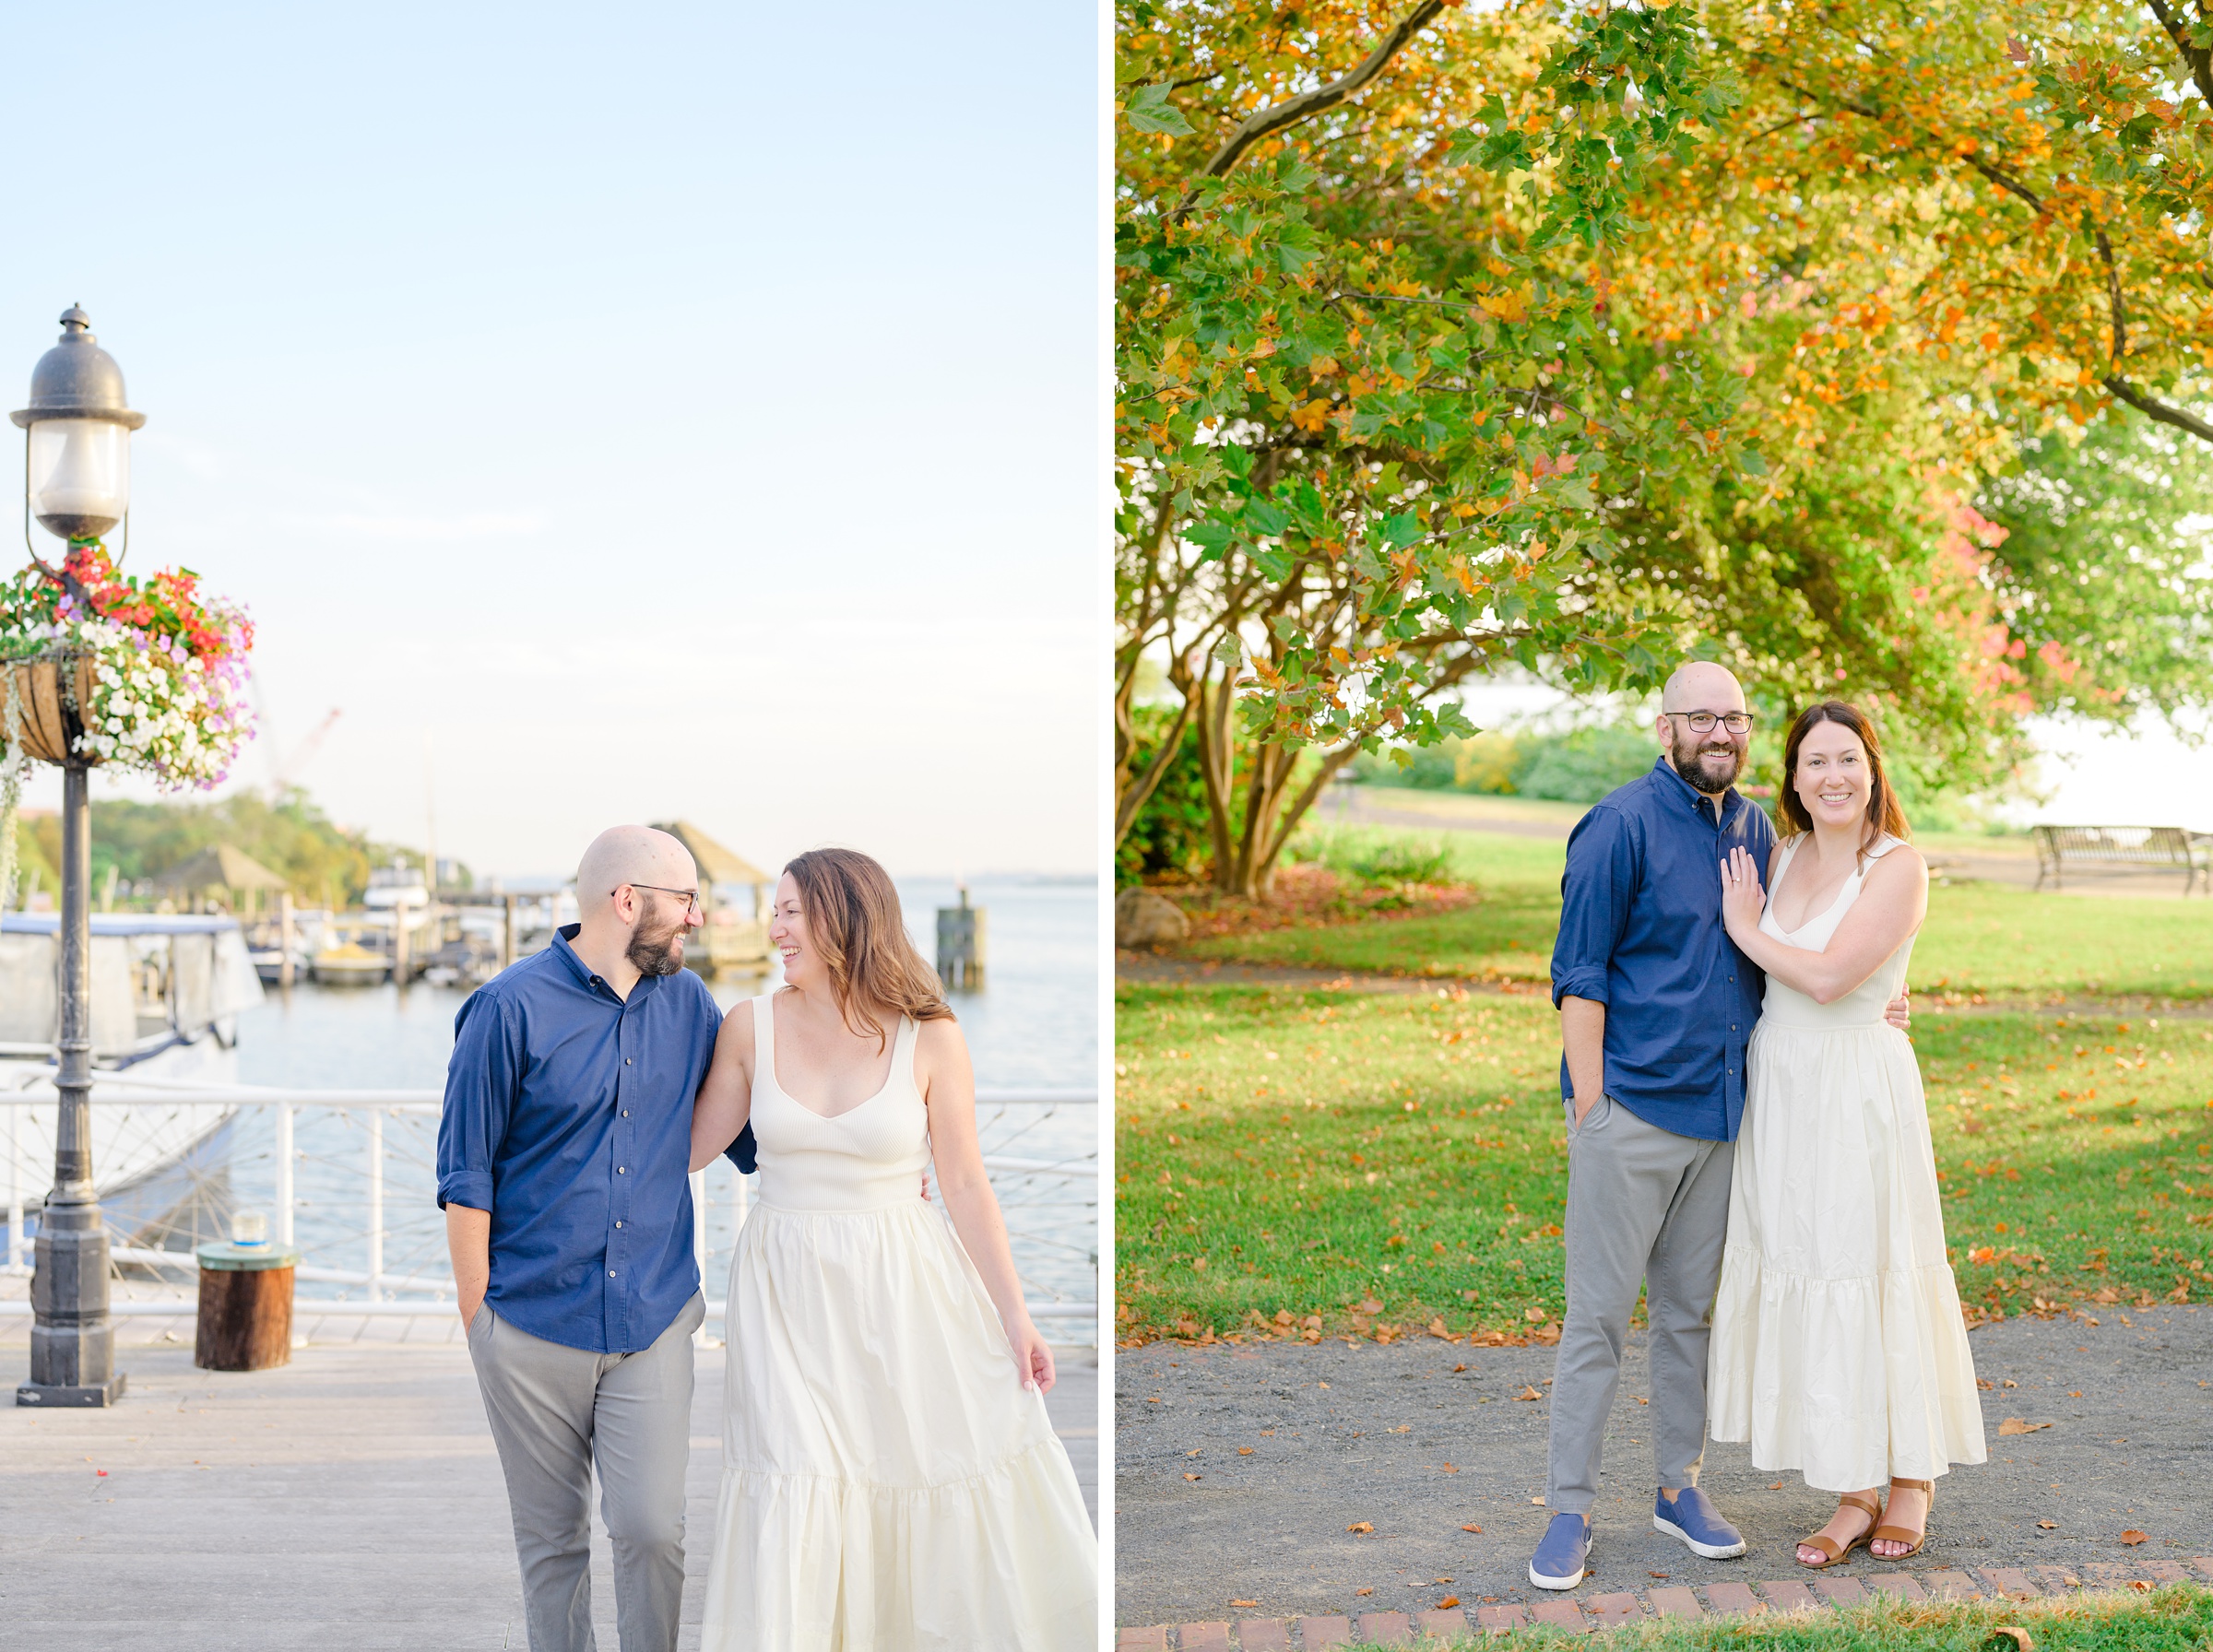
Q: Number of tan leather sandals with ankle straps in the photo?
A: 2